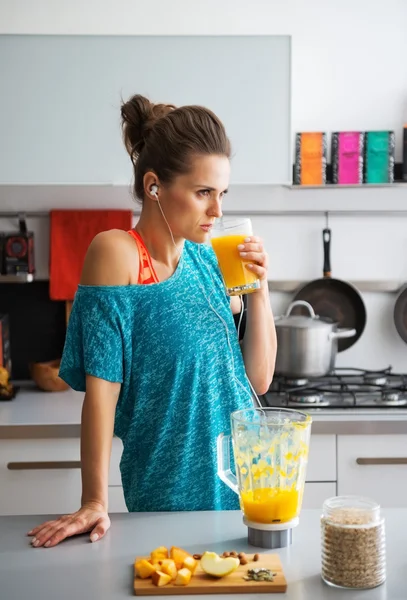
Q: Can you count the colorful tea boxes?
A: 3